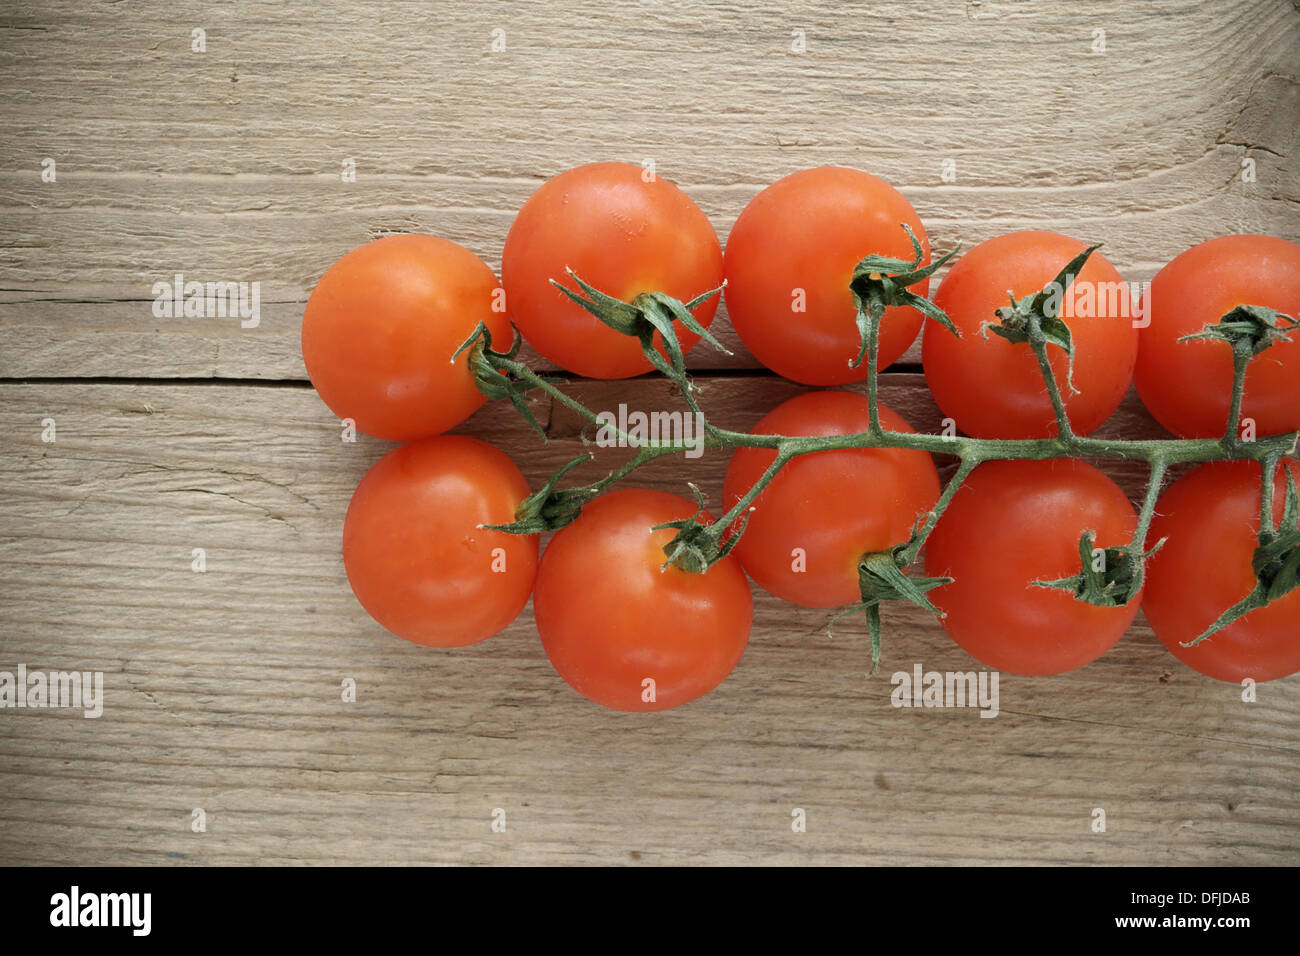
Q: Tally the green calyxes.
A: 10